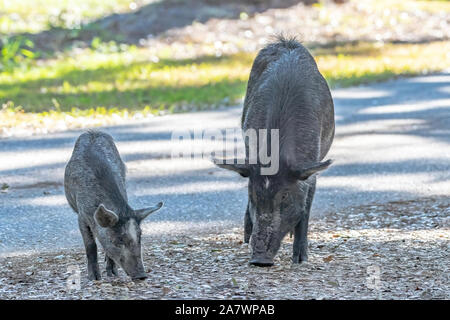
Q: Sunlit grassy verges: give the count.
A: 1